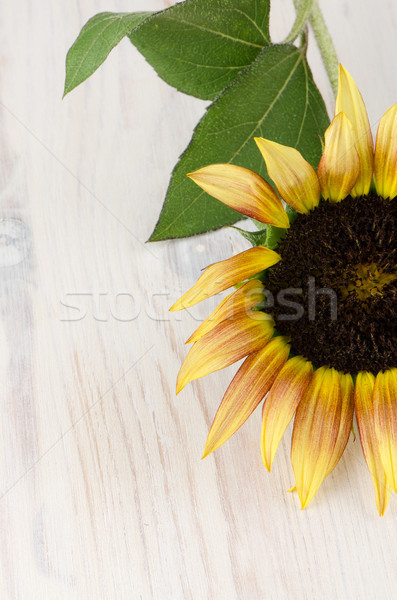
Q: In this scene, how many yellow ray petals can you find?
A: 14